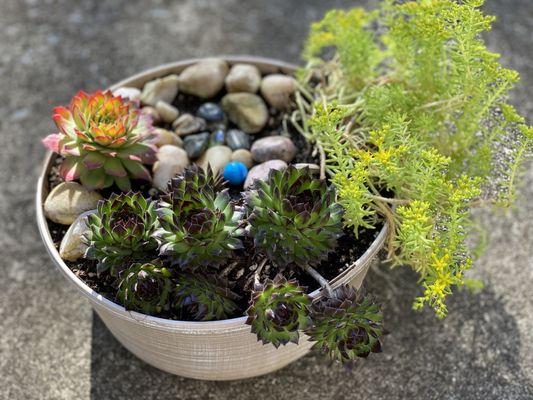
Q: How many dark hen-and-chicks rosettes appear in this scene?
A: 7